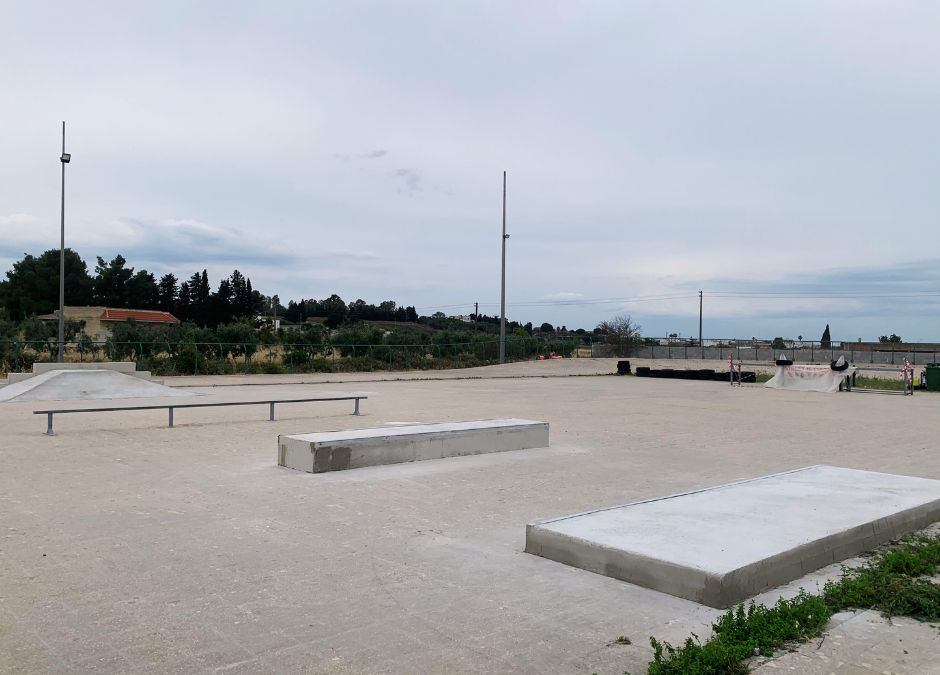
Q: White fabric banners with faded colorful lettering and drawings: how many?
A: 1